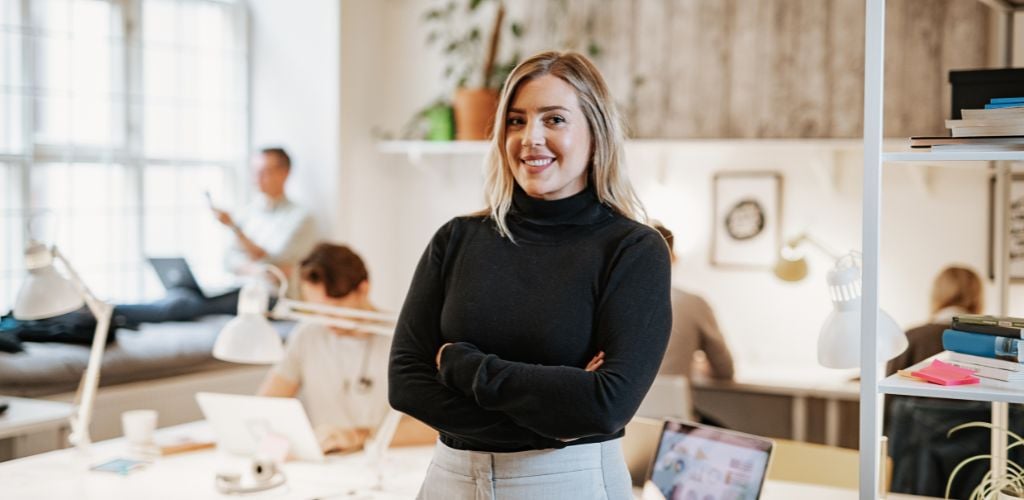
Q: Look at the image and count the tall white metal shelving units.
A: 1